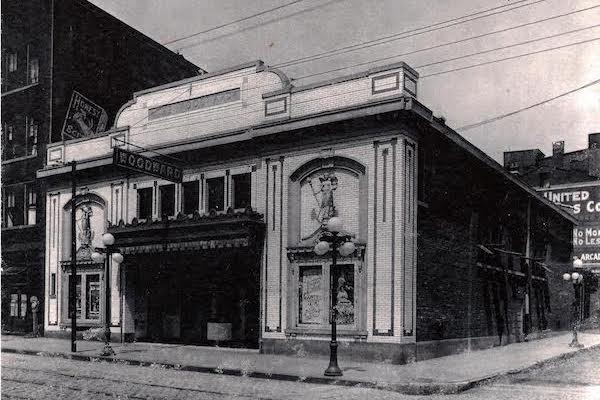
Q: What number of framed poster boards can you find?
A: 4